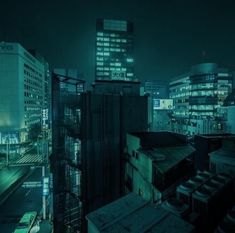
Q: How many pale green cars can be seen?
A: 1